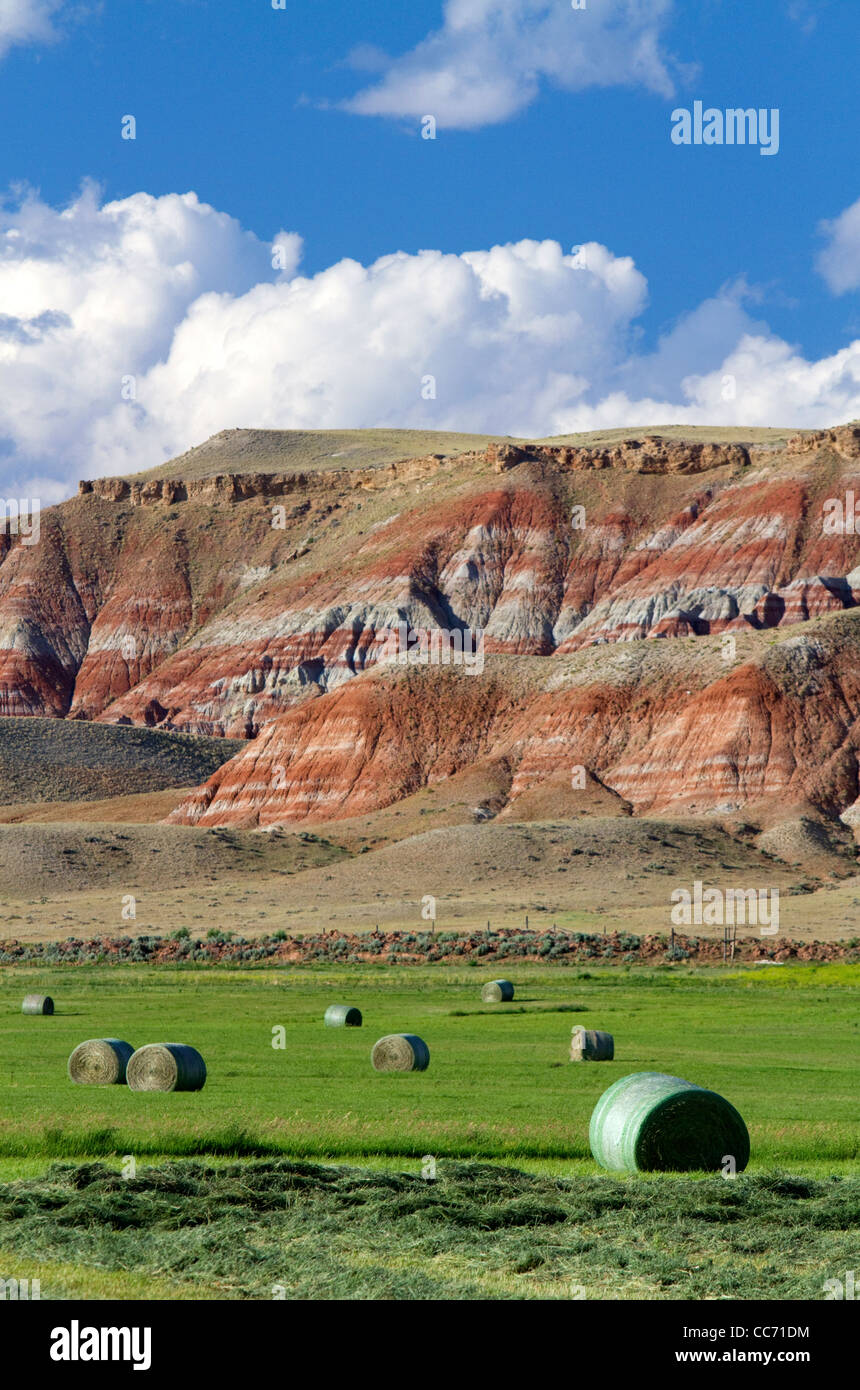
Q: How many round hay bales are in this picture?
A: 8